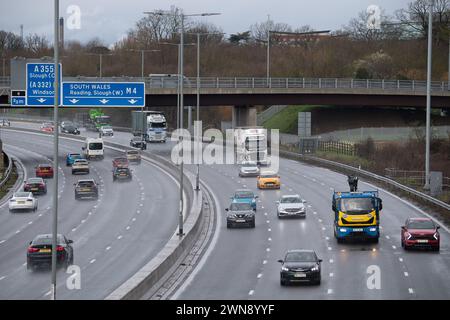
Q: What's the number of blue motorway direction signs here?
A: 2